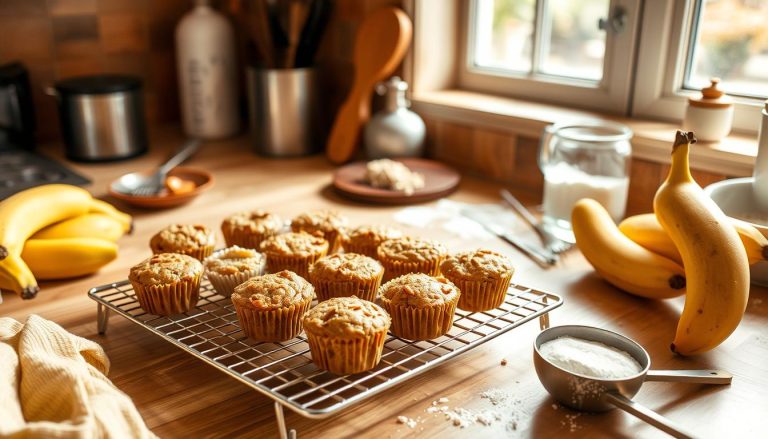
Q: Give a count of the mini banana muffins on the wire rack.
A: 13